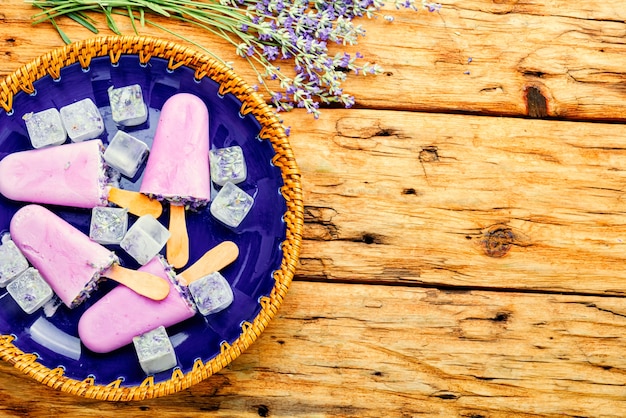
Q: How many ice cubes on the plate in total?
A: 12